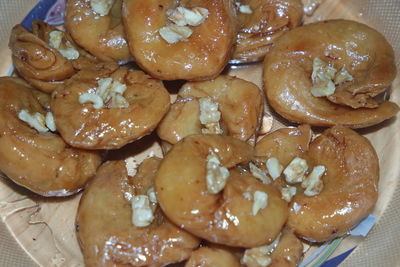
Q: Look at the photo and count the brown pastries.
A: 12